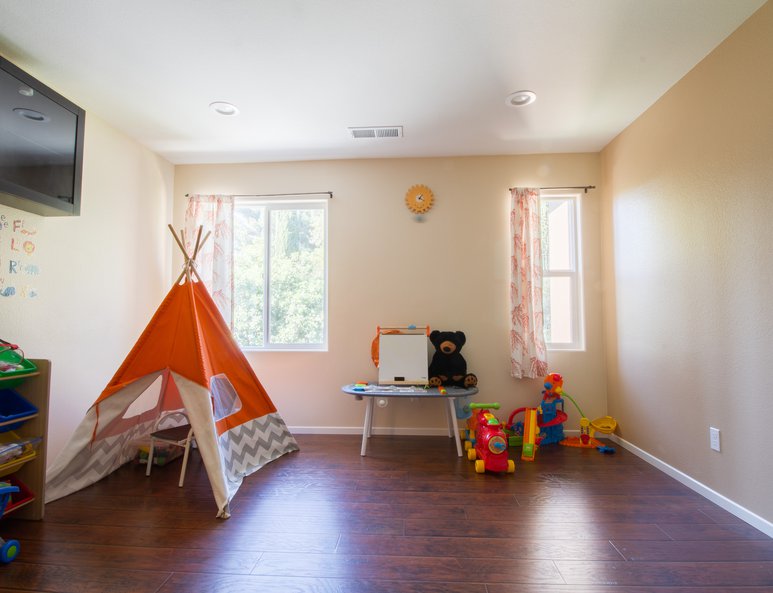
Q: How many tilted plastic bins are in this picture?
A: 4